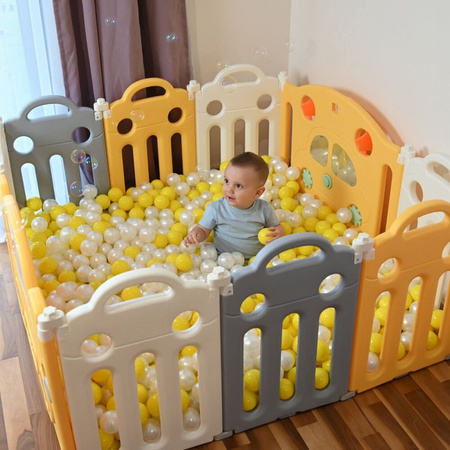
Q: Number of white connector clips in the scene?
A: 7